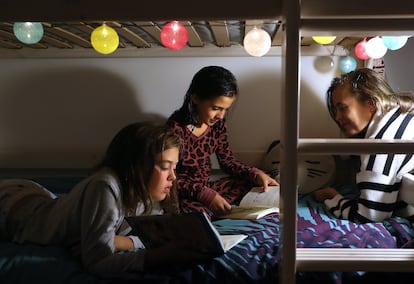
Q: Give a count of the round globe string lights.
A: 9